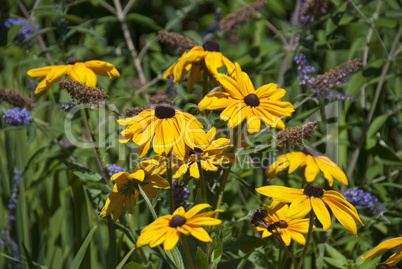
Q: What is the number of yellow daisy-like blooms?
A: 11